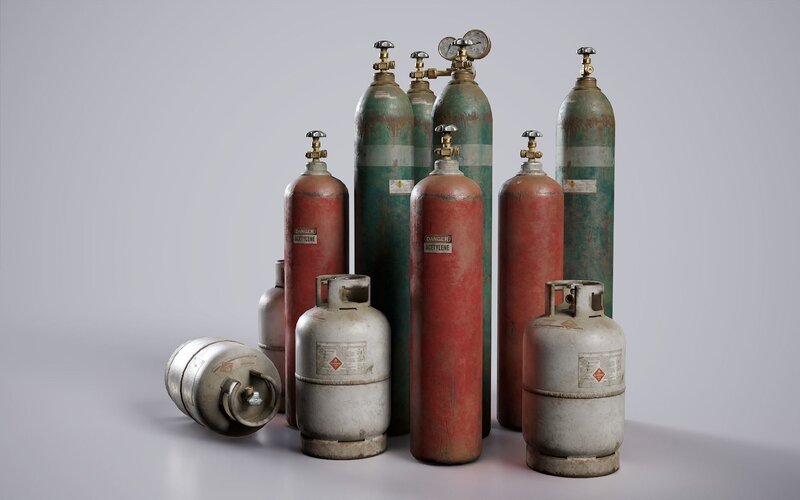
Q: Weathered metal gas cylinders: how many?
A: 11